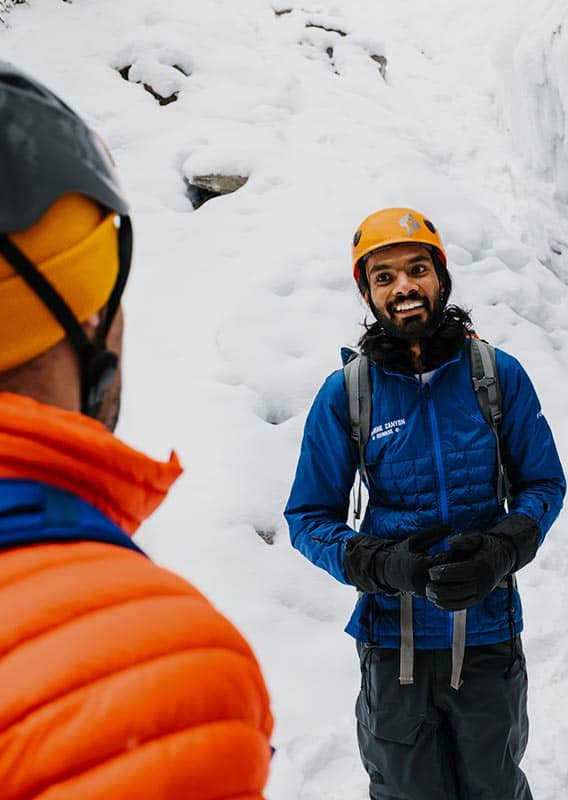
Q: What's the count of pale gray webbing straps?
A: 2